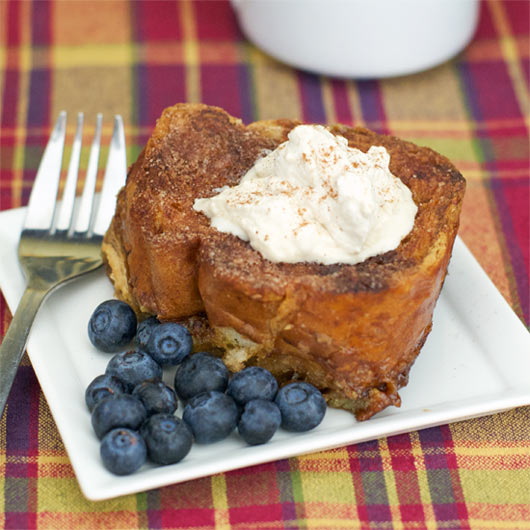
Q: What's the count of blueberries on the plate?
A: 14